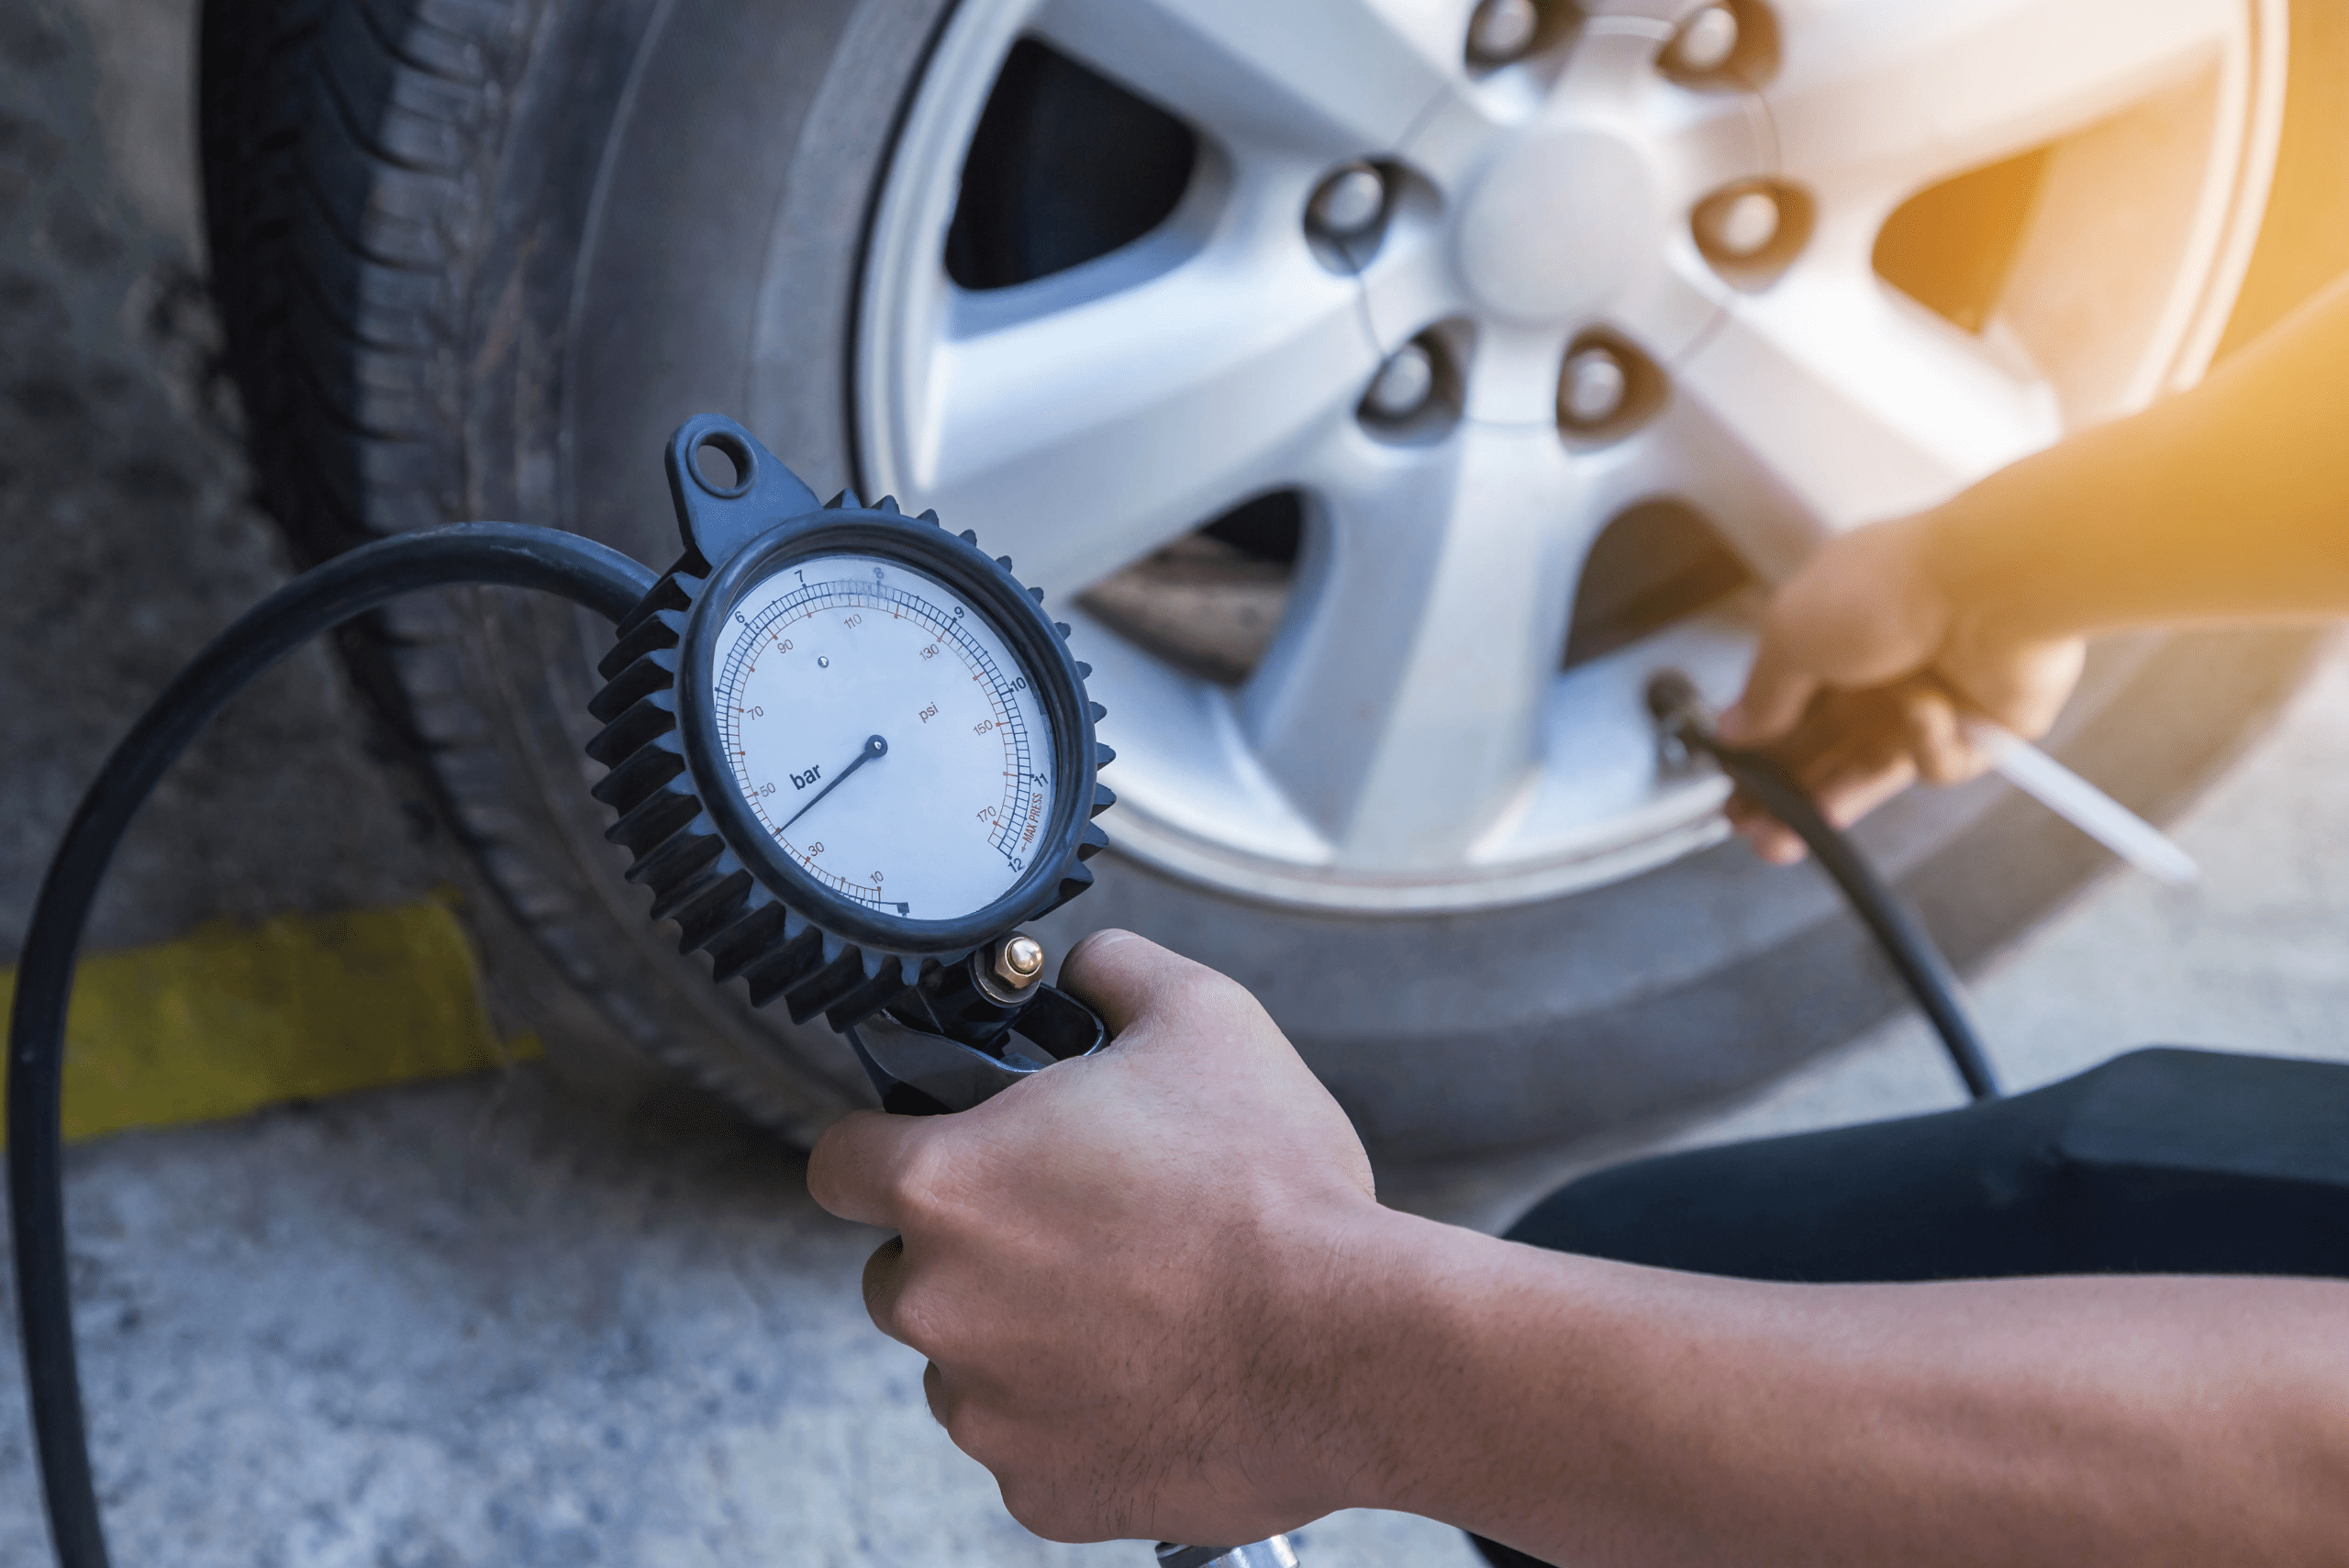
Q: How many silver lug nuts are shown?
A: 6